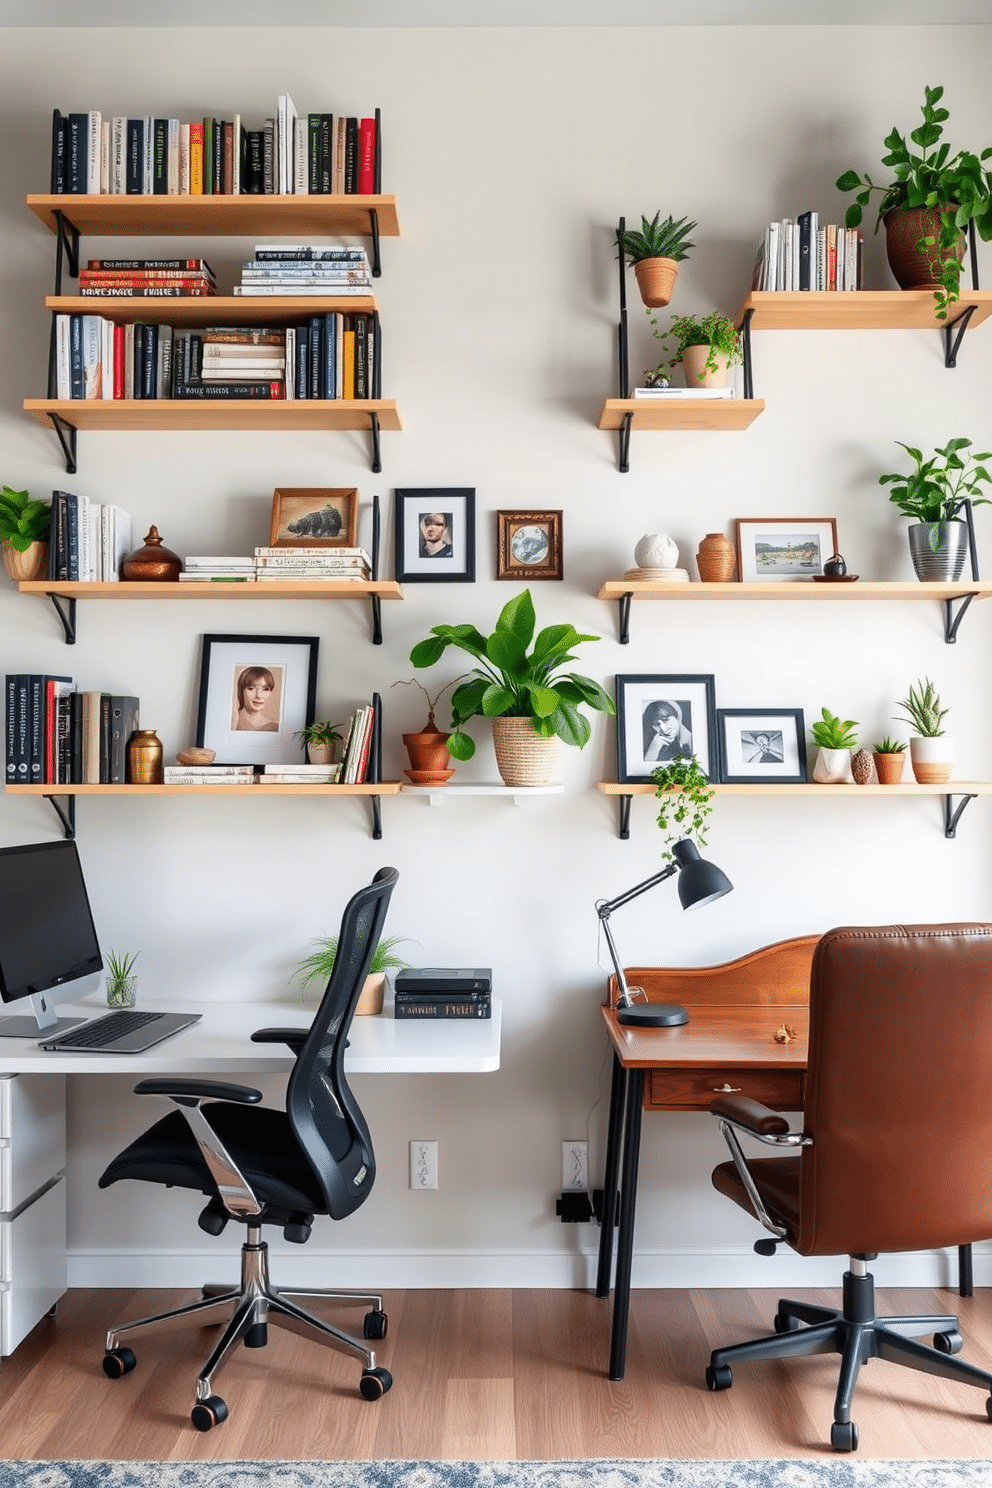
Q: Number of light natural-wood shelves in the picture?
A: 9